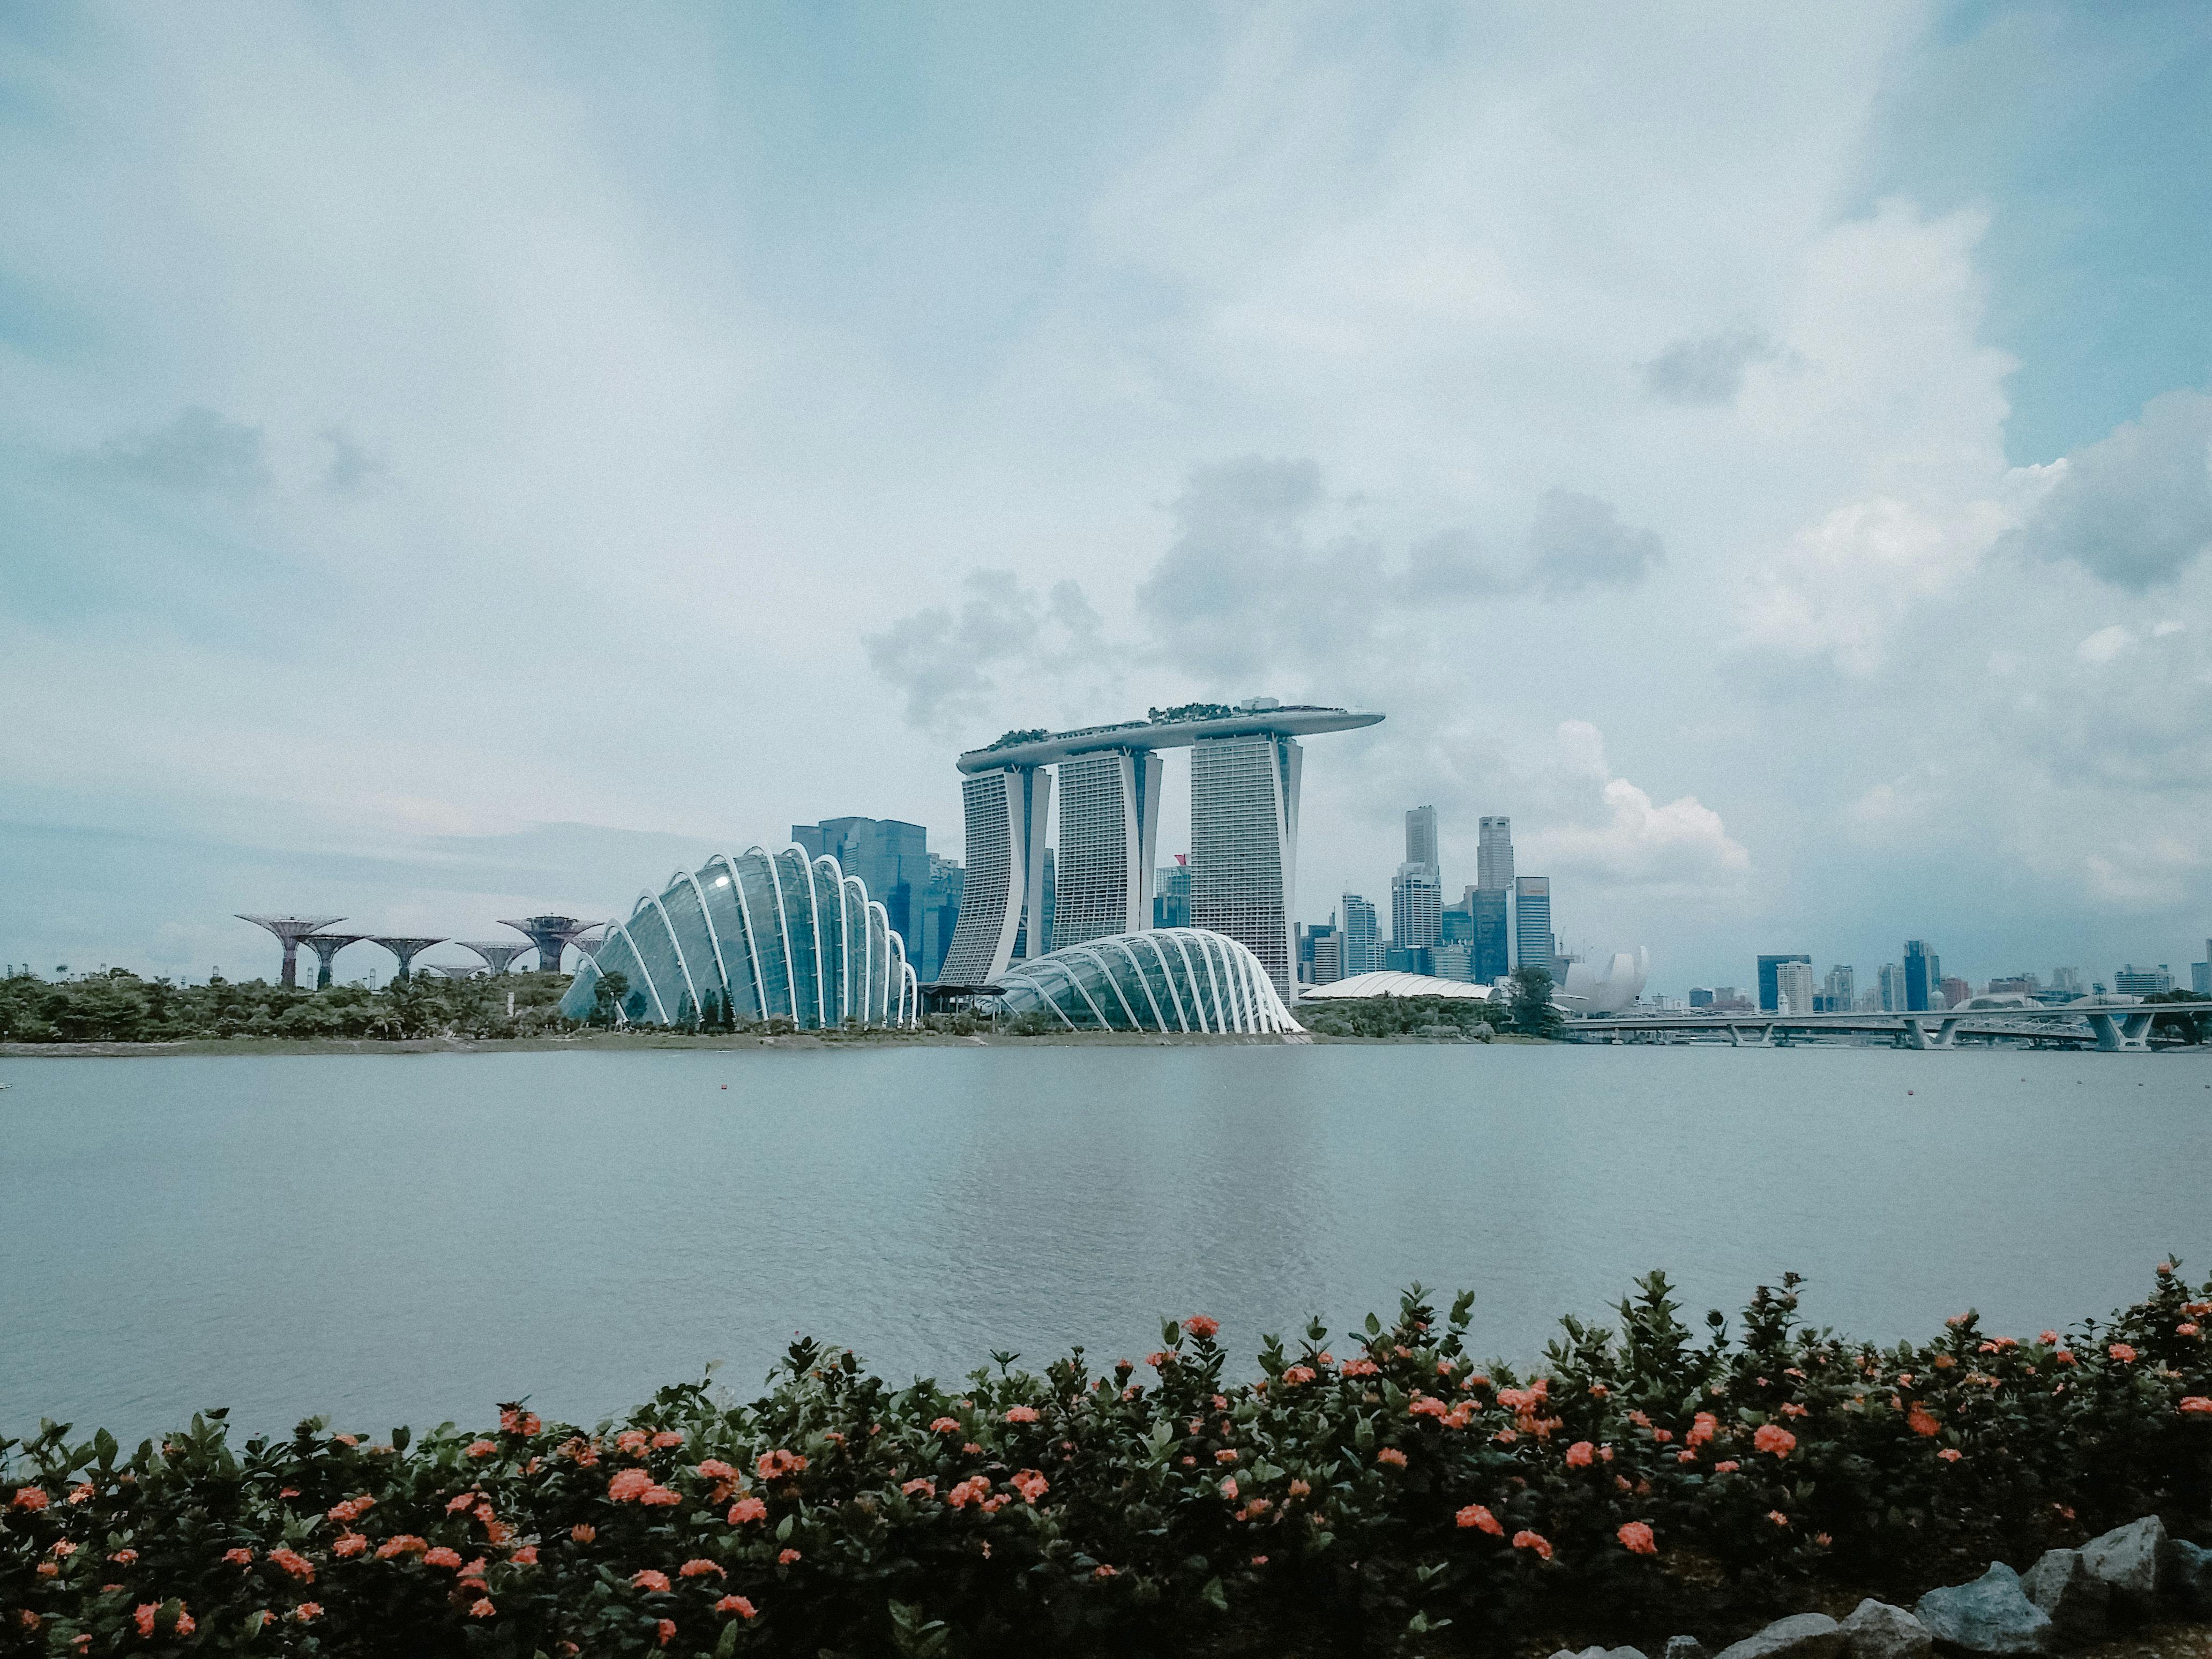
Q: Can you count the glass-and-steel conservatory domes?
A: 2